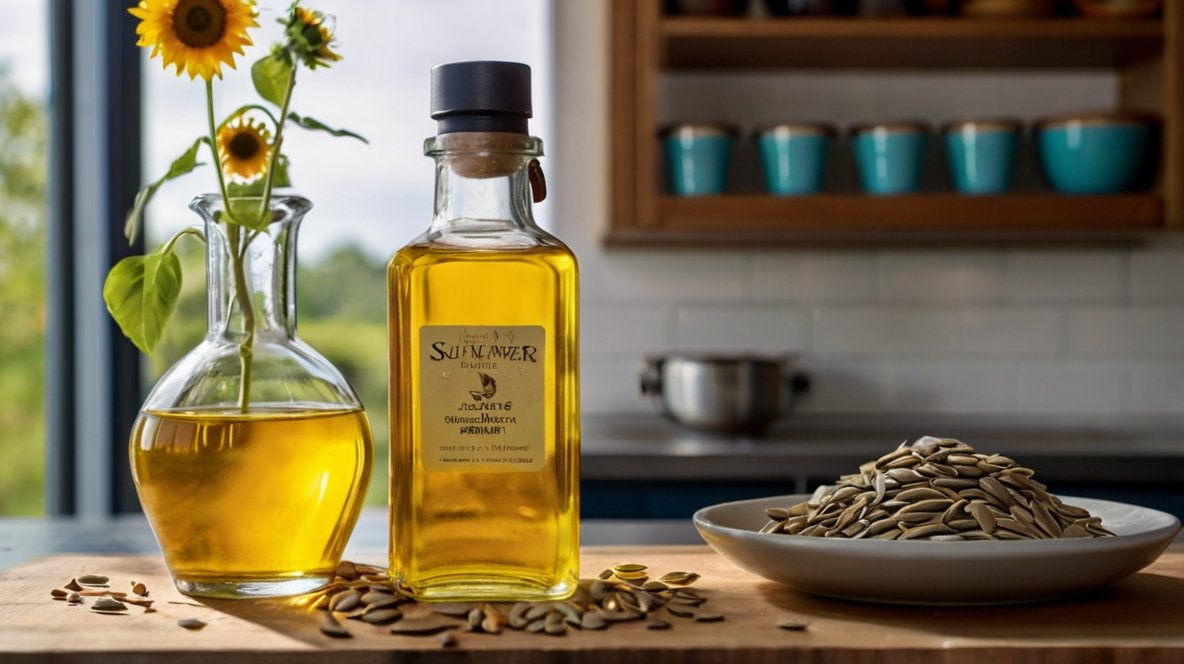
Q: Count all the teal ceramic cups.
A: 4